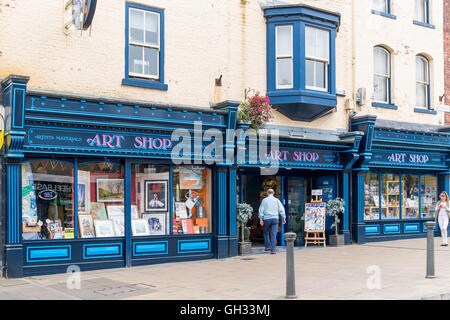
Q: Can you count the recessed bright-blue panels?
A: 8